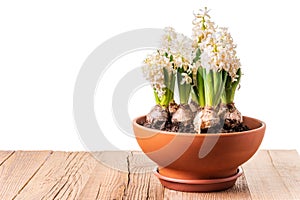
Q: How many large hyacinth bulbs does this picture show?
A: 4